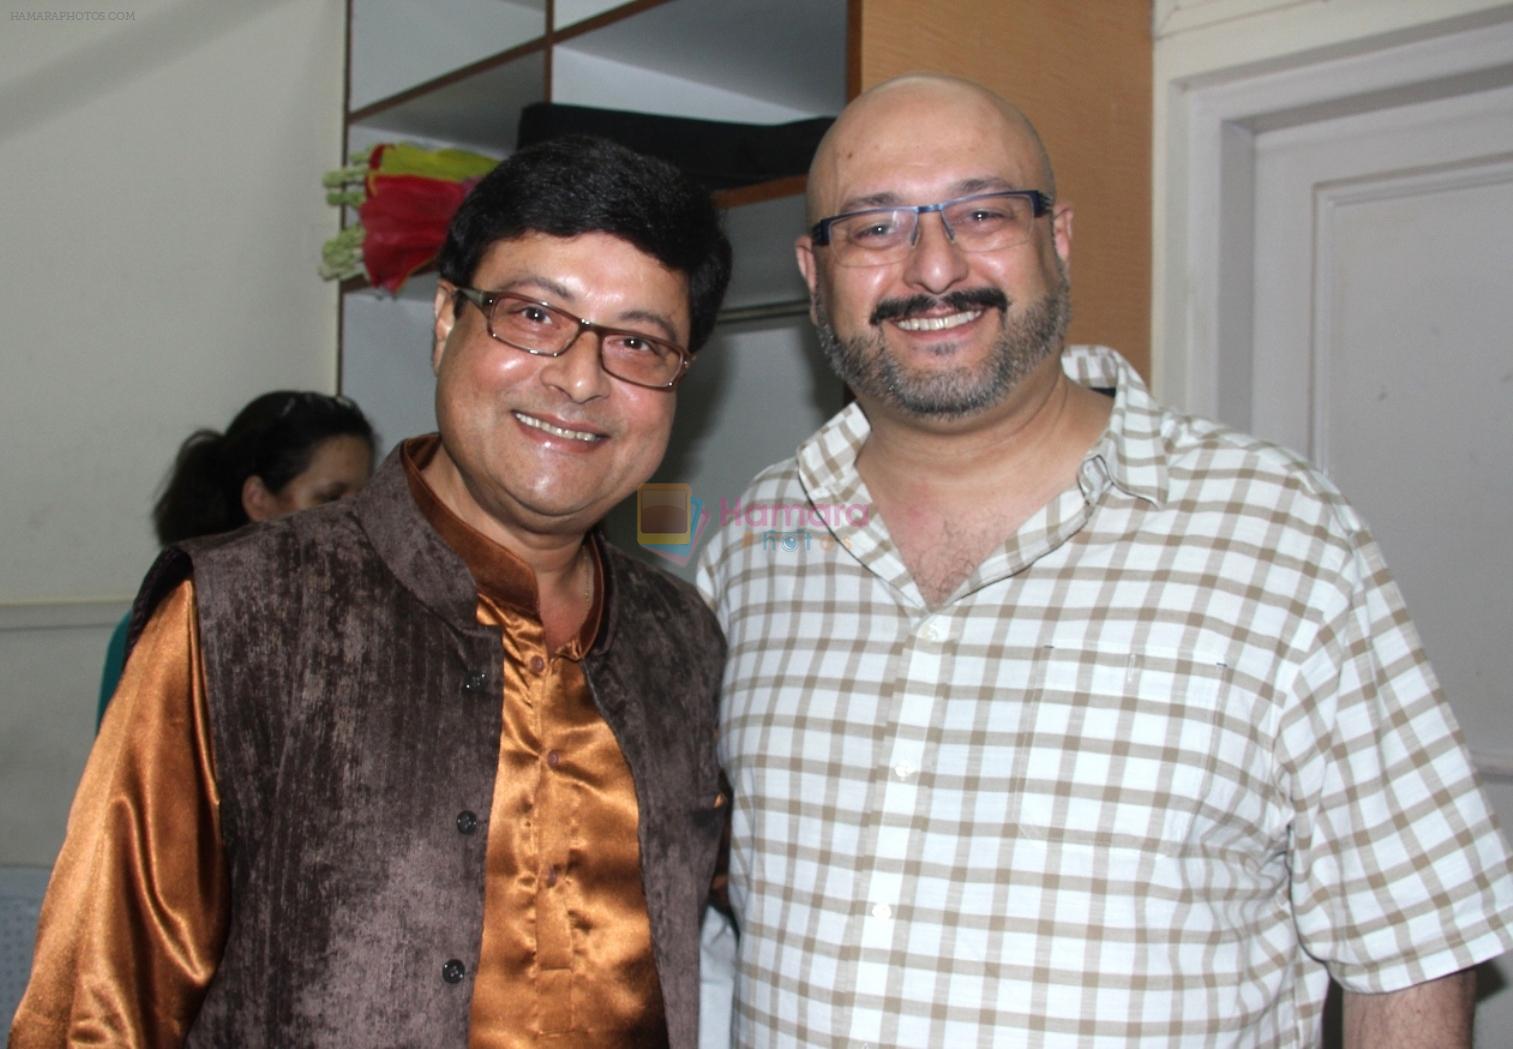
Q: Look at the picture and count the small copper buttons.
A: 3